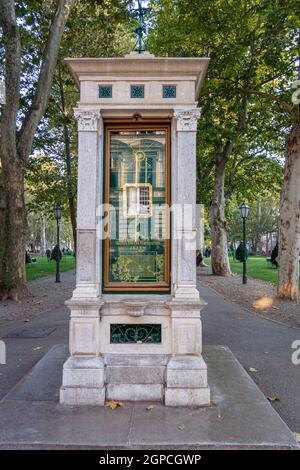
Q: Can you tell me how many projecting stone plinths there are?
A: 2